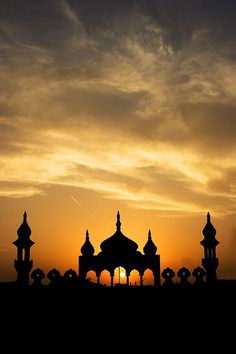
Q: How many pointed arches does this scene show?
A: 5